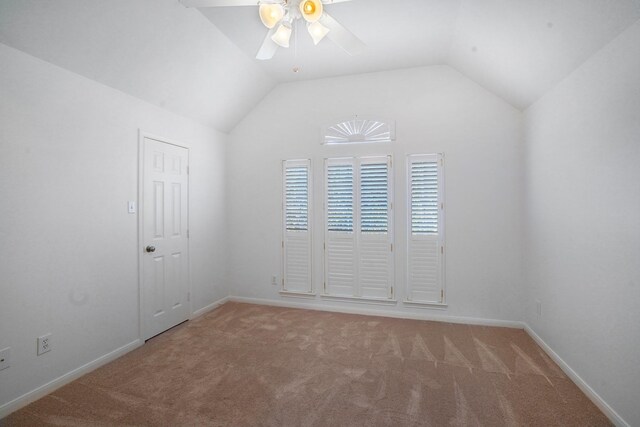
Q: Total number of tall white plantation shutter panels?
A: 4